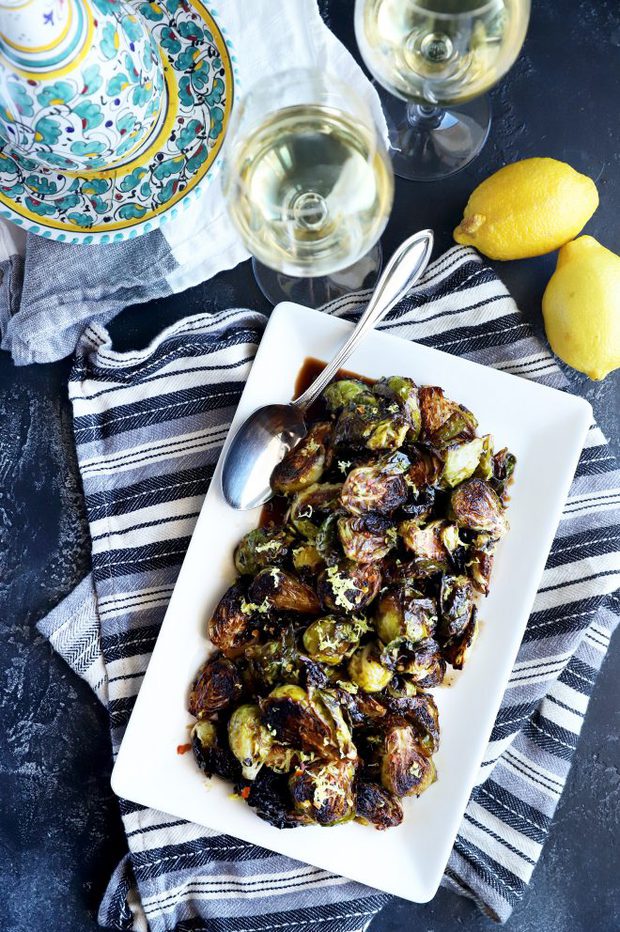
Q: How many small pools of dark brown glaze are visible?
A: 2